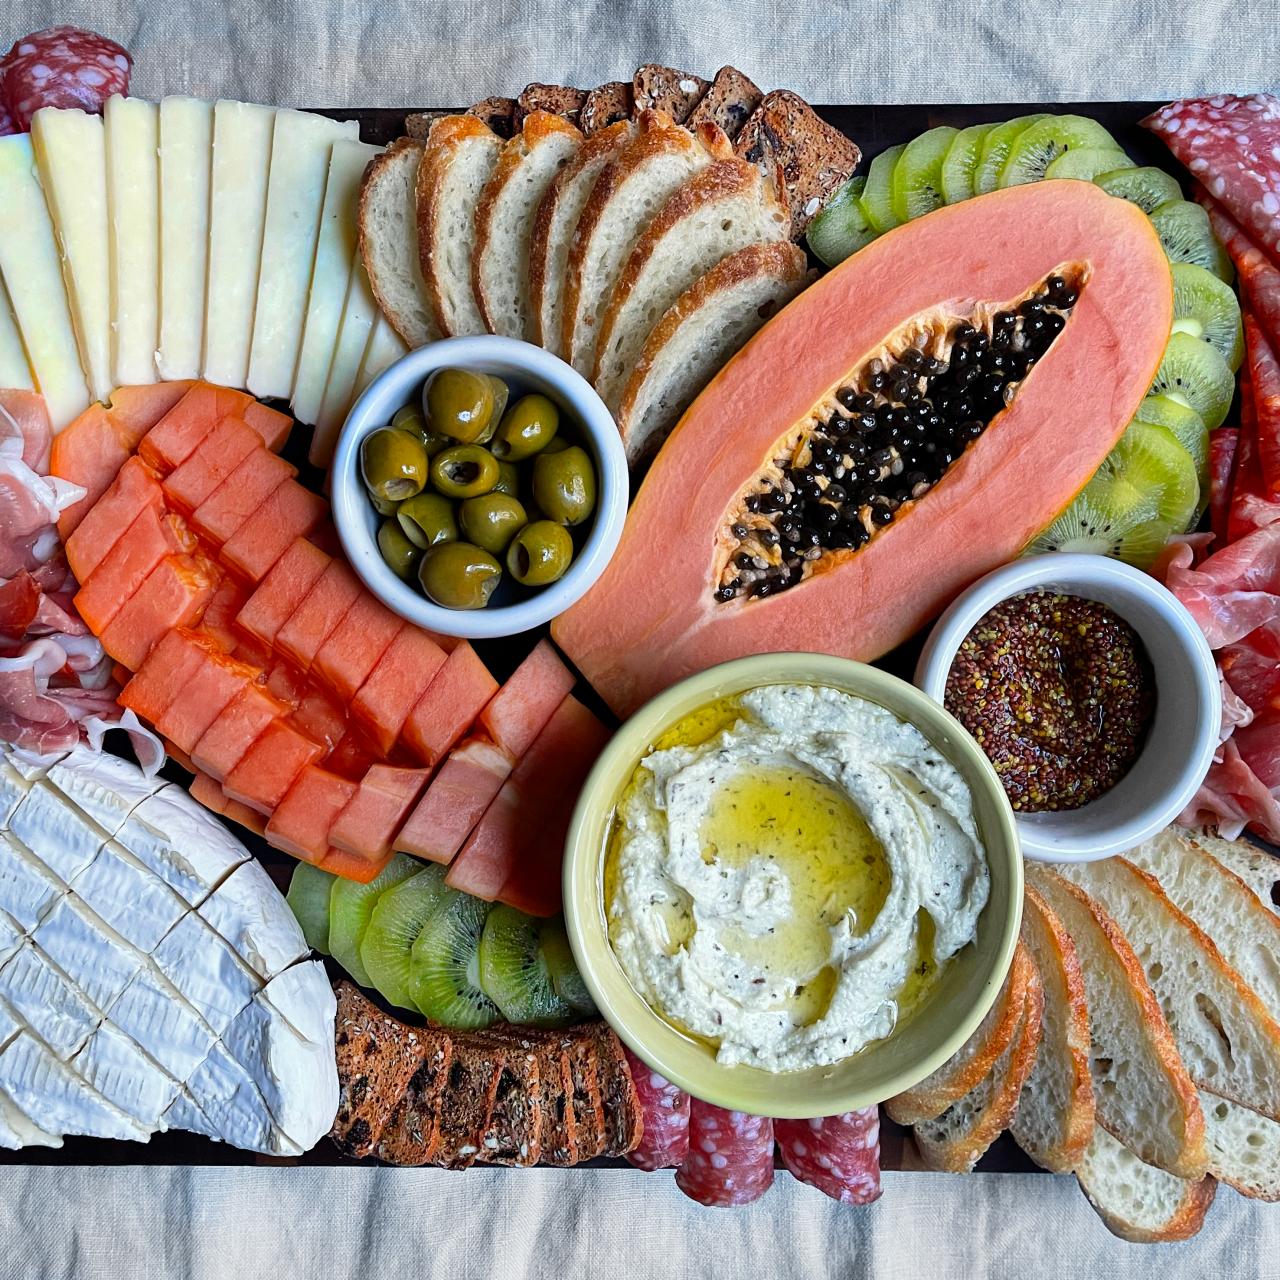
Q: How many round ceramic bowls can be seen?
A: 3